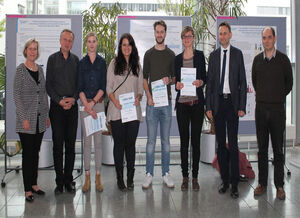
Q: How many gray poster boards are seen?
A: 3